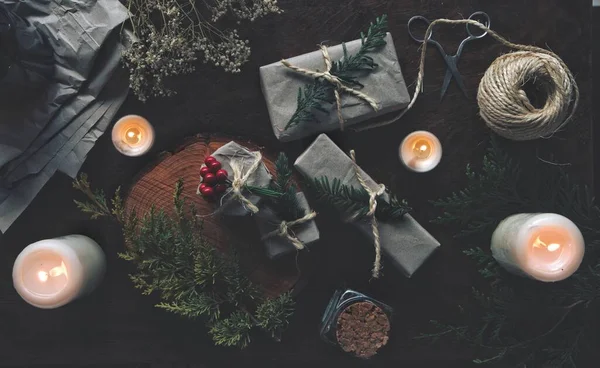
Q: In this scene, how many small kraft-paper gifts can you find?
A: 4